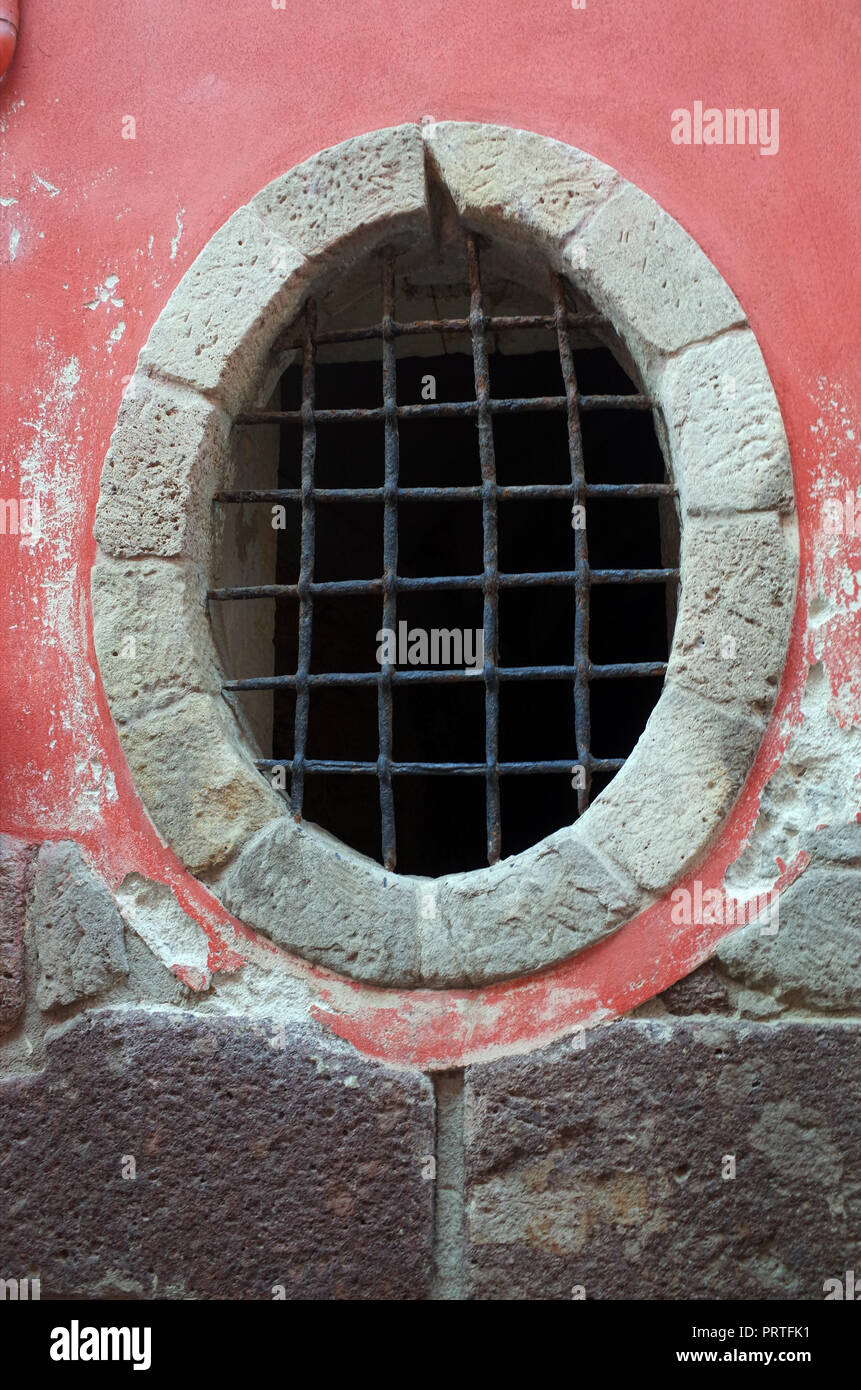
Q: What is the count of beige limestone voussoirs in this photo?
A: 12